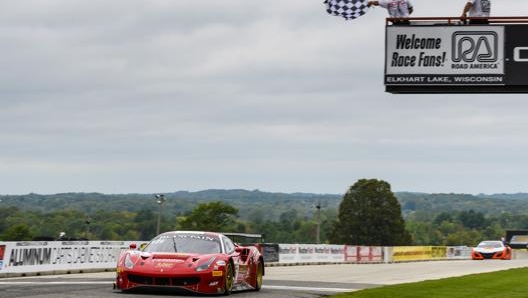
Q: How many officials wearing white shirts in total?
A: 2